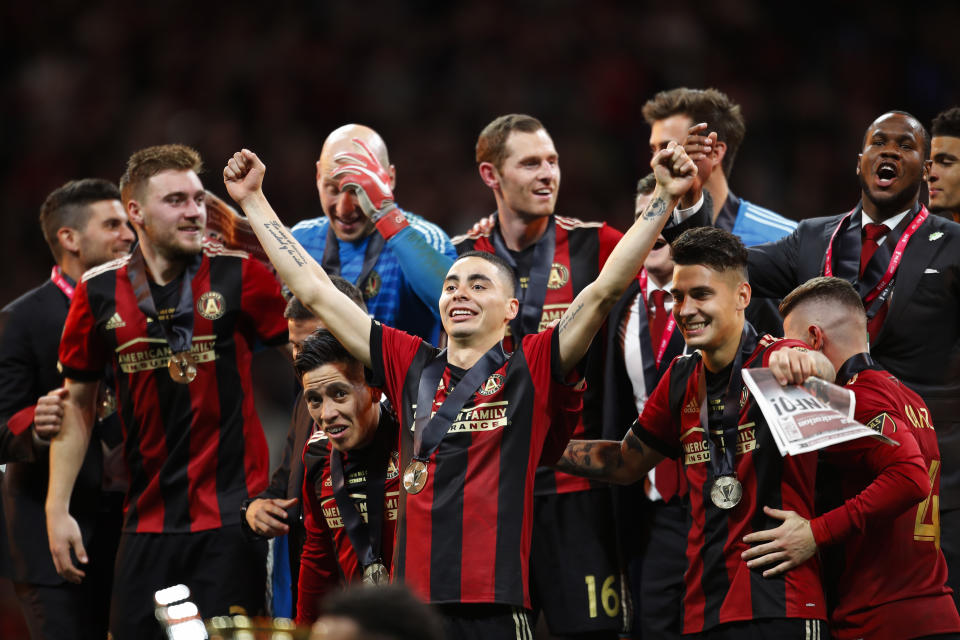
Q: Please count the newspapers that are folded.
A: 1